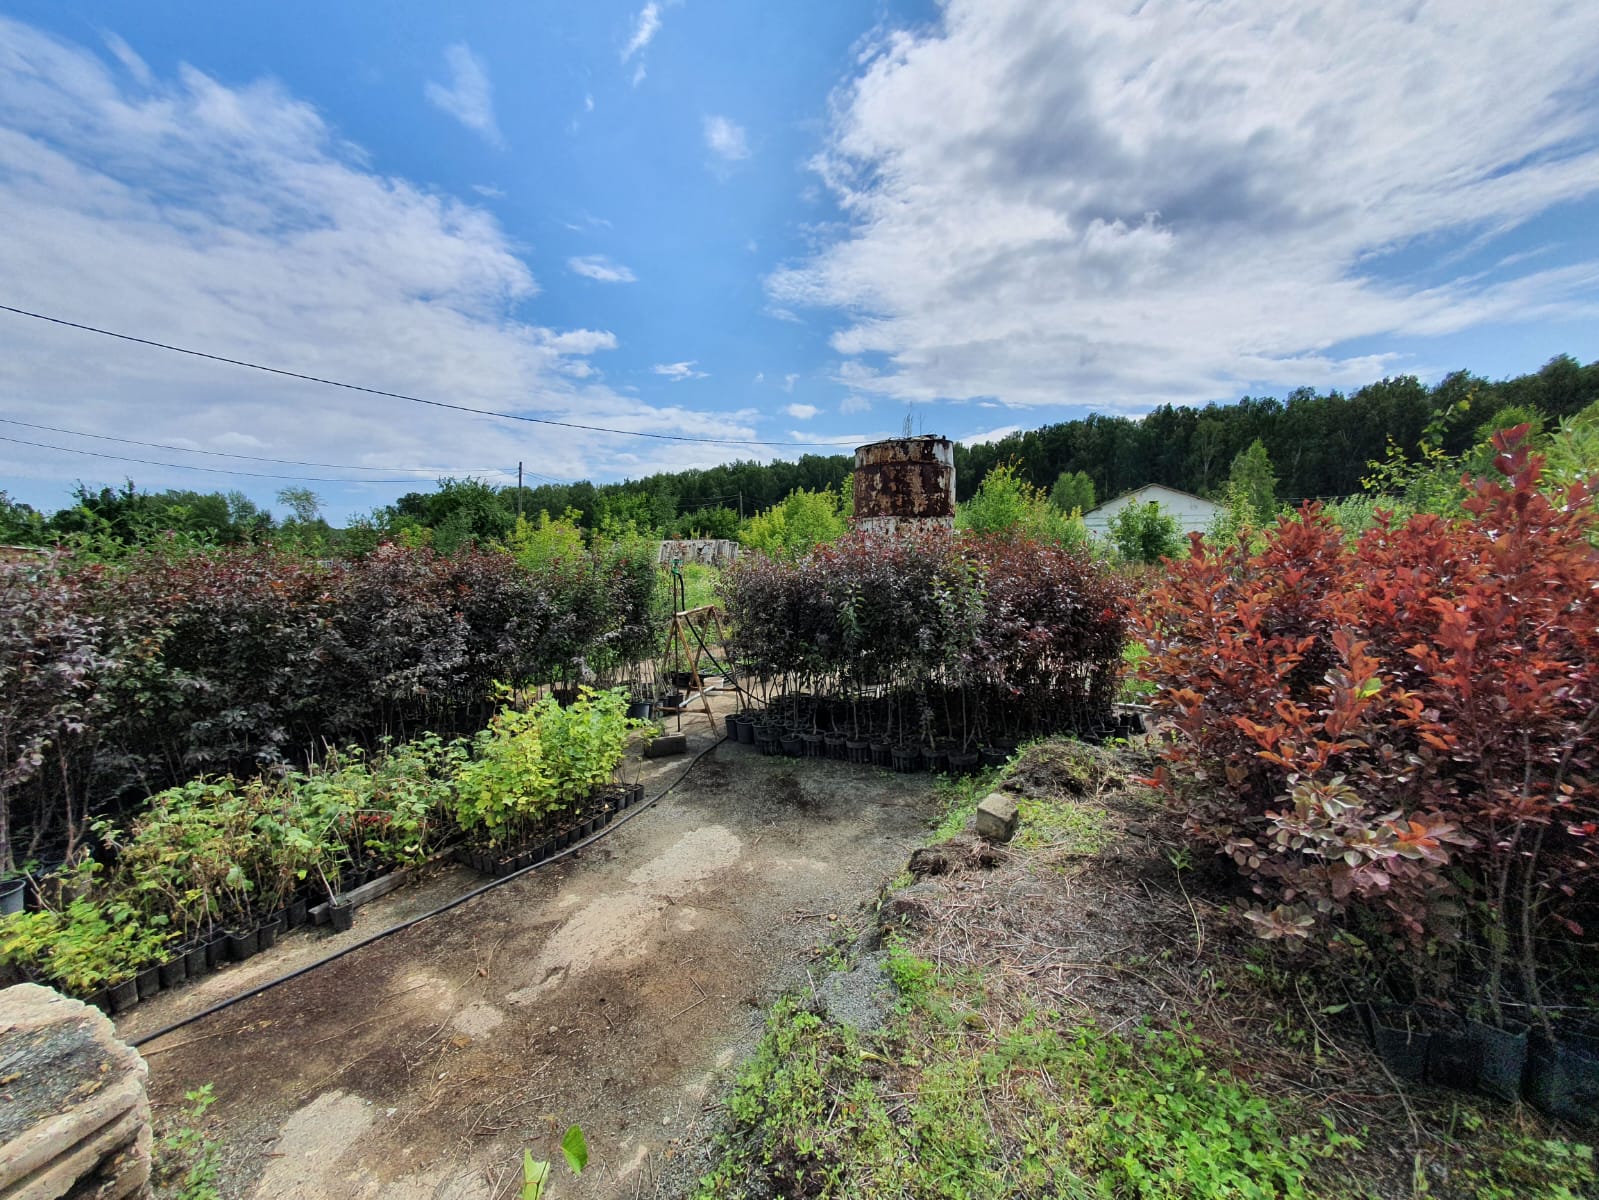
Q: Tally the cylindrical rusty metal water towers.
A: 1